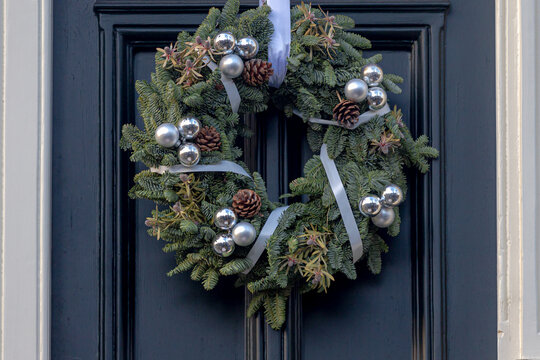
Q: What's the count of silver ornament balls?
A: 15